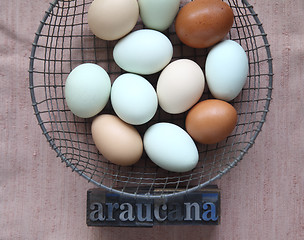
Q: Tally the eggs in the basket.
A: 11